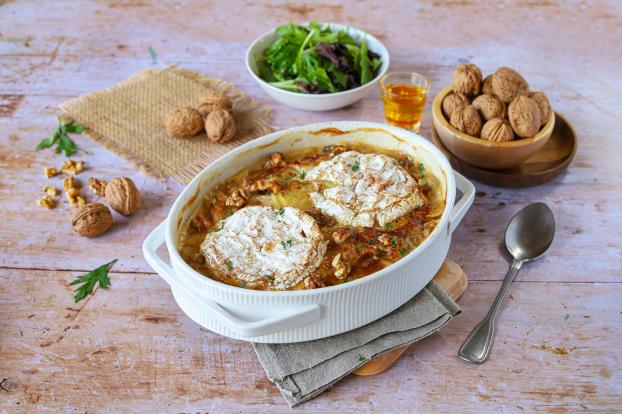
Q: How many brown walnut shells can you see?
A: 14